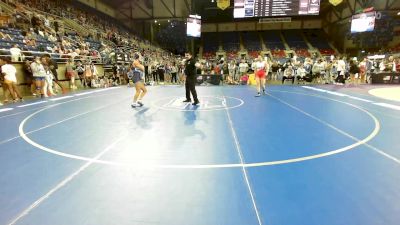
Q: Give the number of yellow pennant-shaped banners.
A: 2